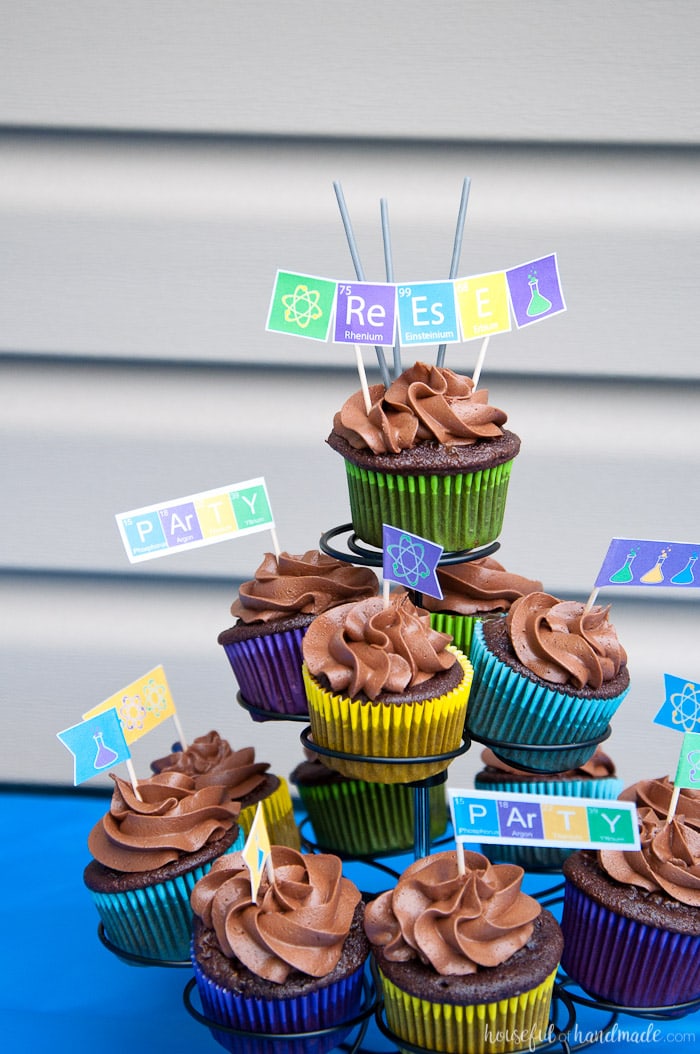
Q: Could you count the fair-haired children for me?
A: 0